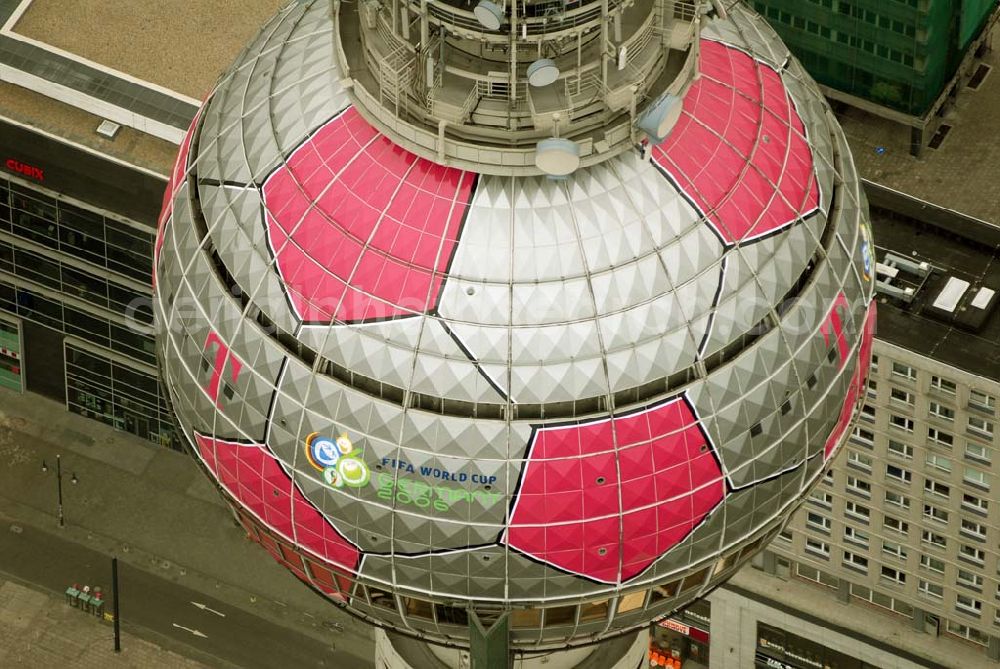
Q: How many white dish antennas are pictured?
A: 4